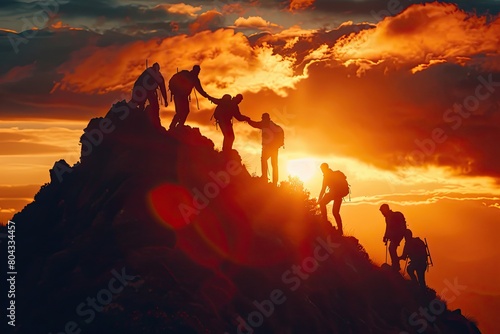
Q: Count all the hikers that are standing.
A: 7